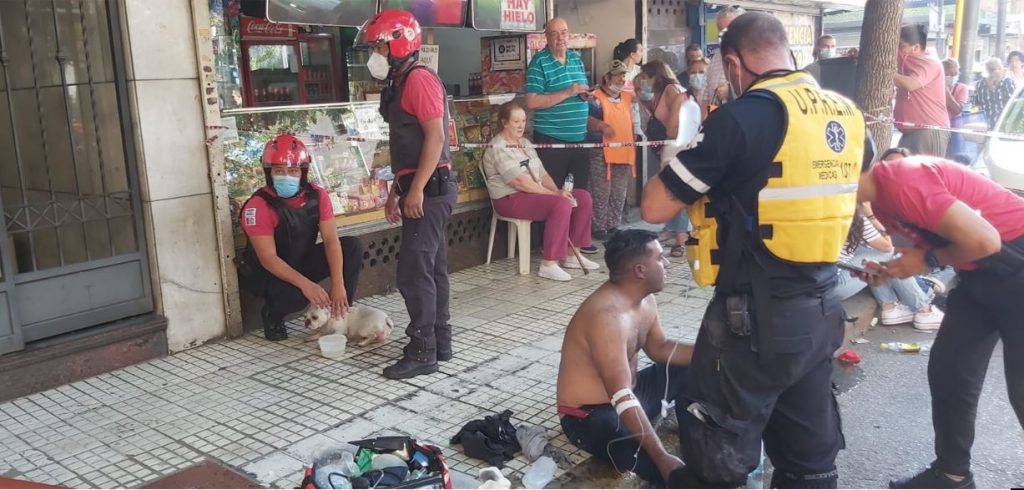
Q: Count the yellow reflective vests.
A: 1